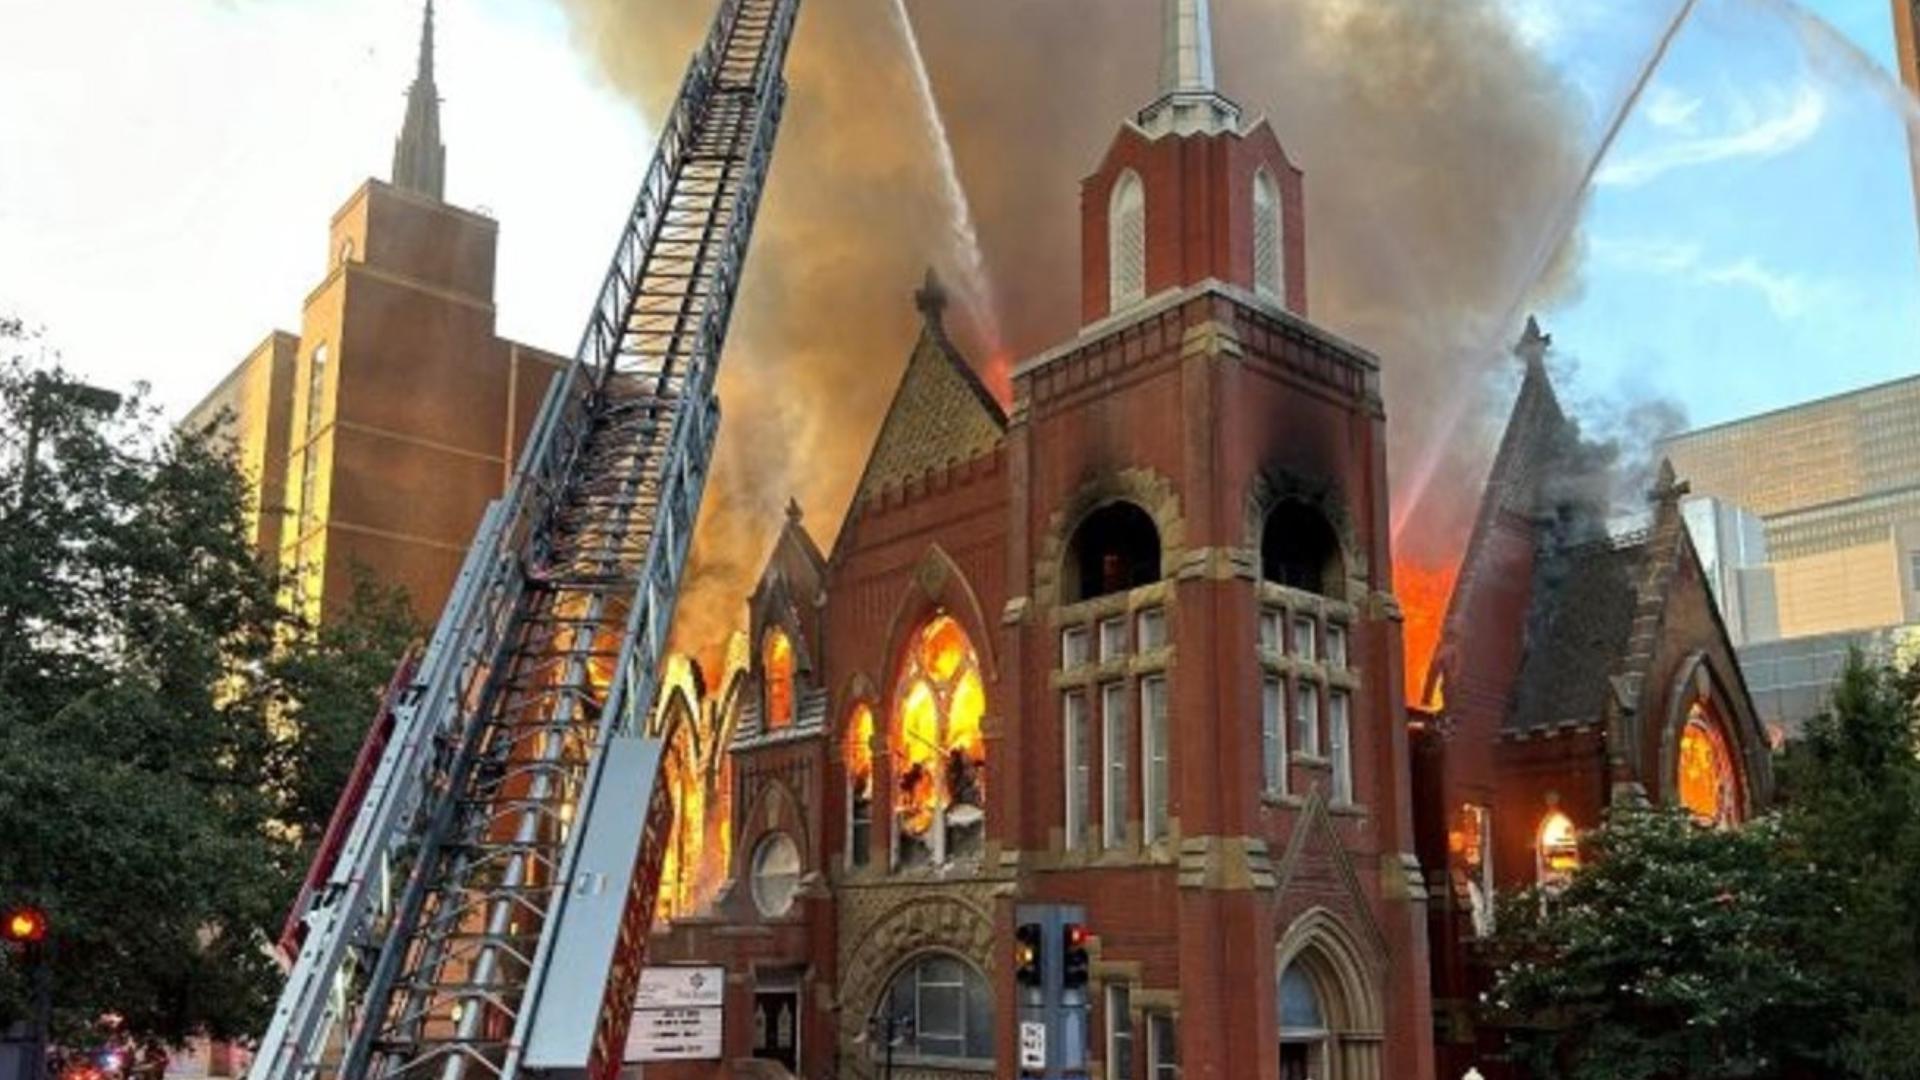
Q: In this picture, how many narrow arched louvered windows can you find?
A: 2